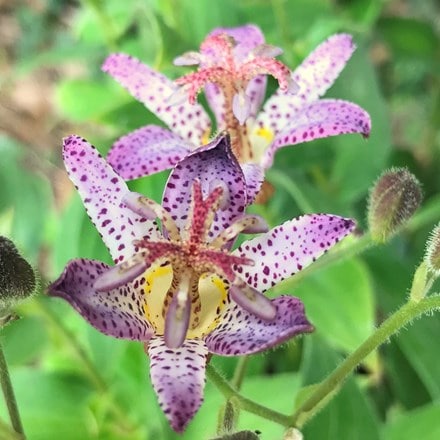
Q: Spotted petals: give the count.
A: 12